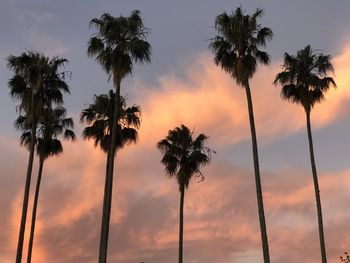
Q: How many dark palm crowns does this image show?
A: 7